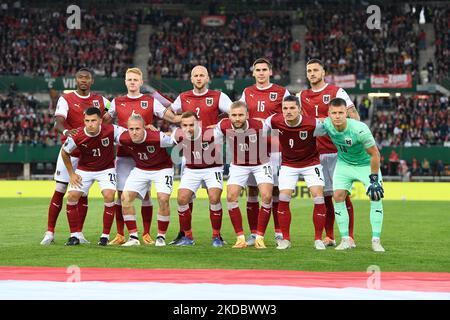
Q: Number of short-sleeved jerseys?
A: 11